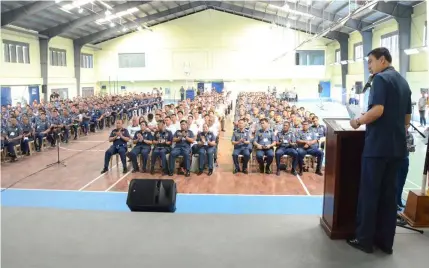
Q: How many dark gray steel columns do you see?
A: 5